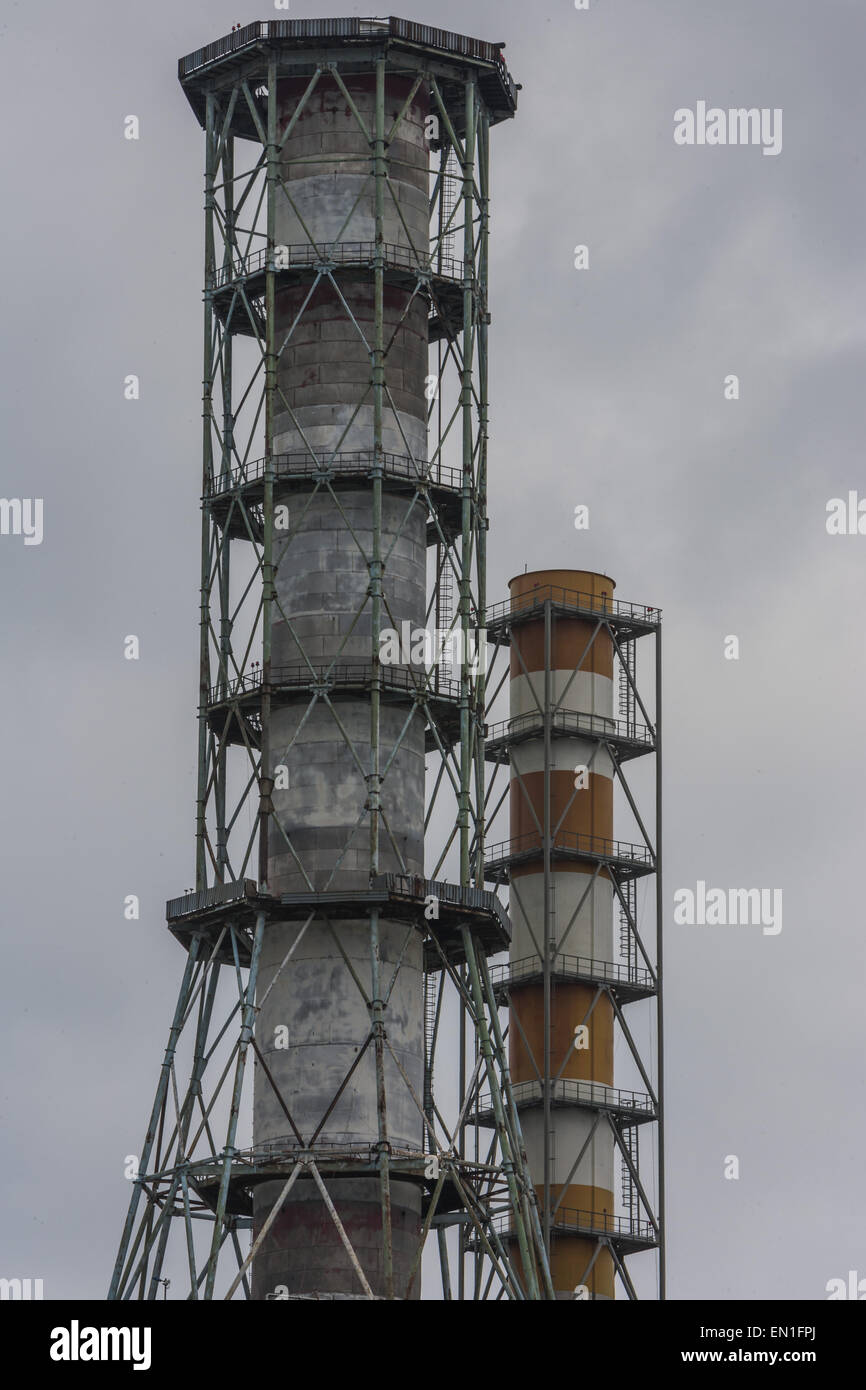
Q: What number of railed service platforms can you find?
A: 12